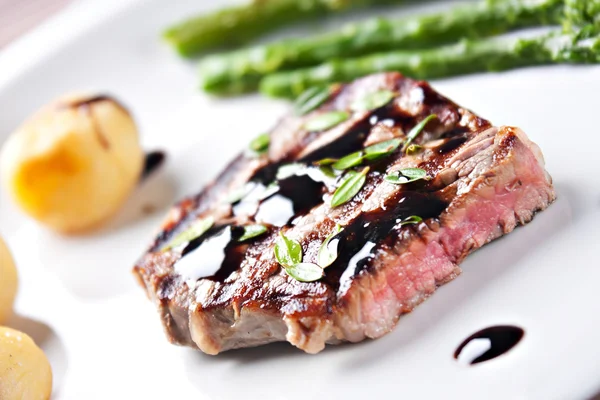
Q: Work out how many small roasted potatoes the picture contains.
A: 3